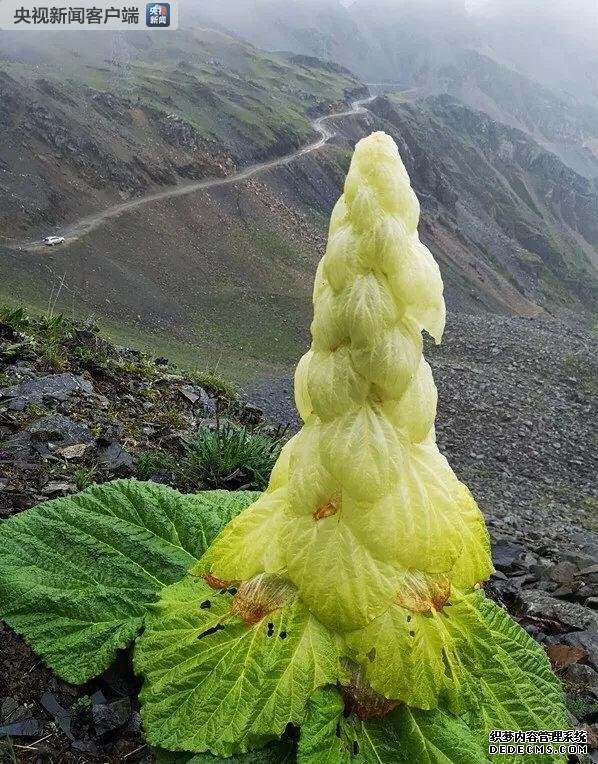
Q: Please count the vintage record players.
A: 0